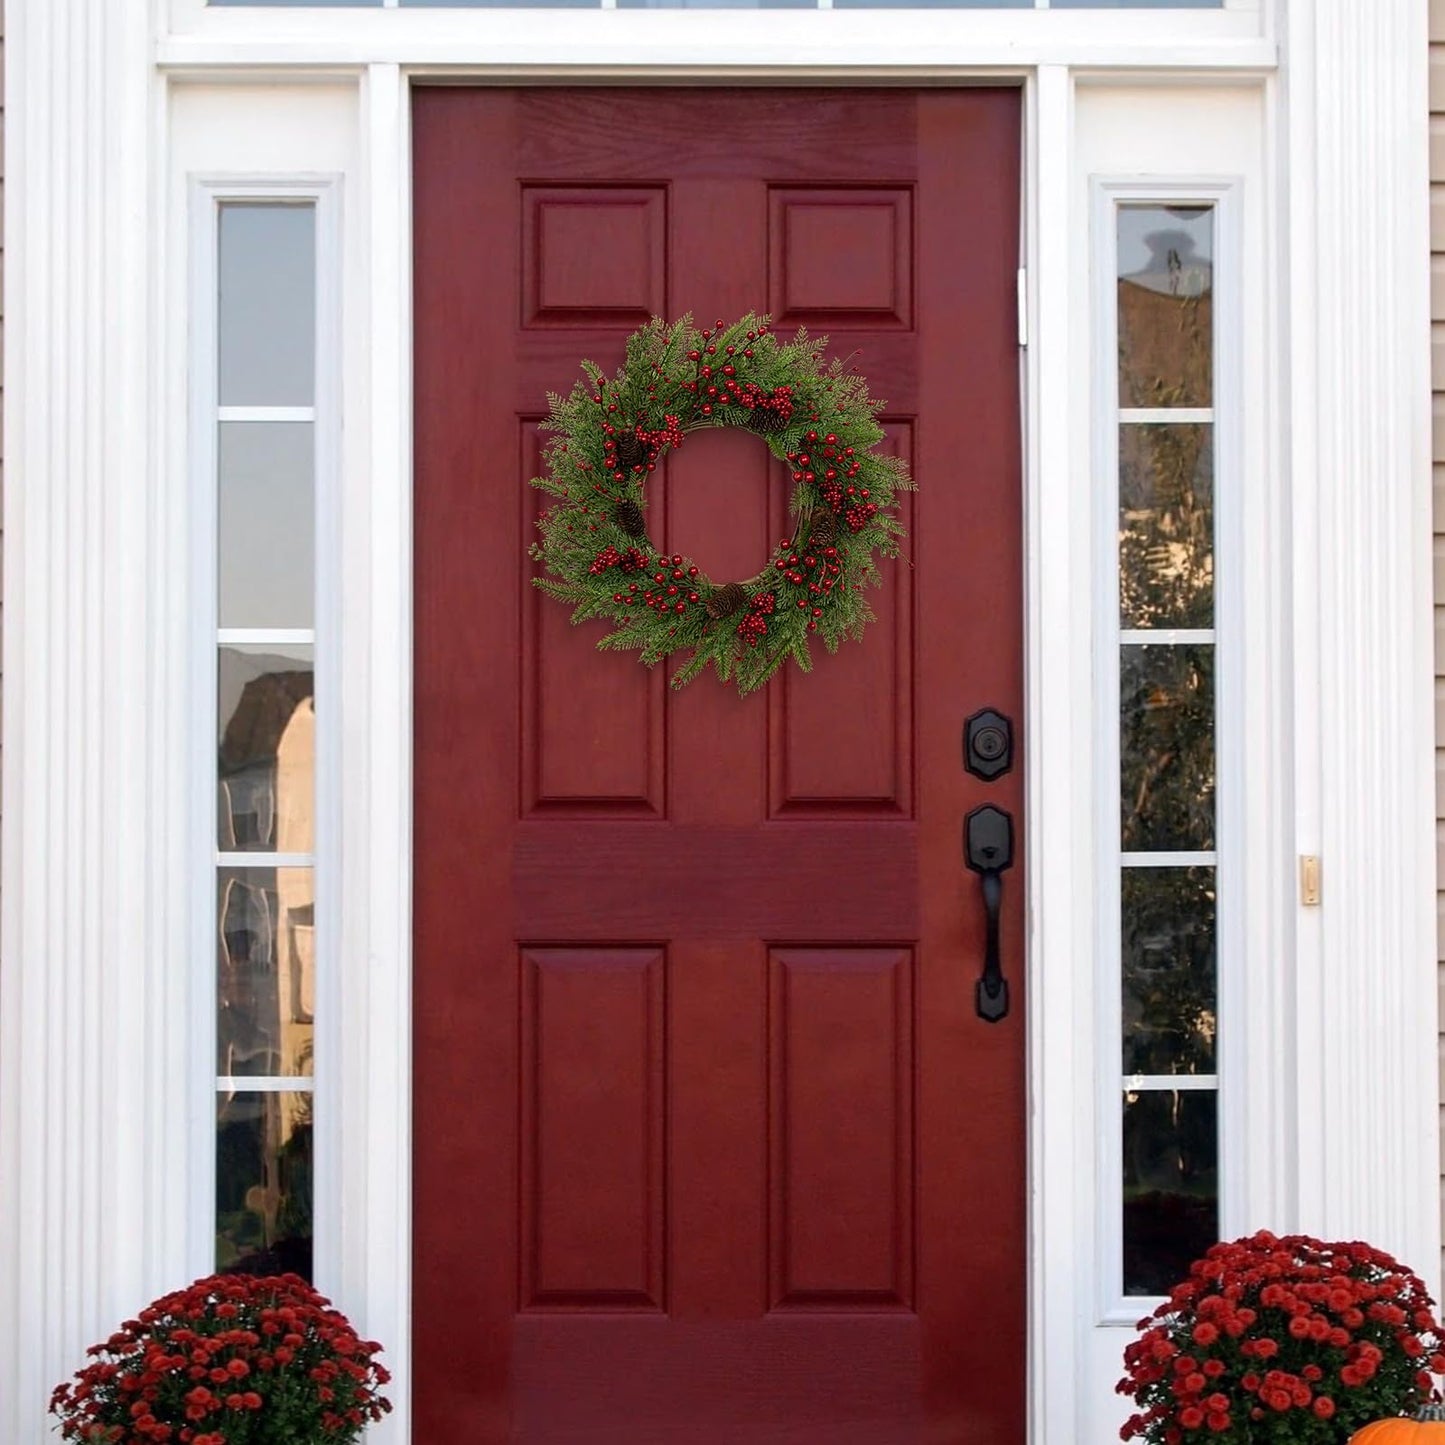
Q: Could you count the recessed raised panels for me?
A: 6